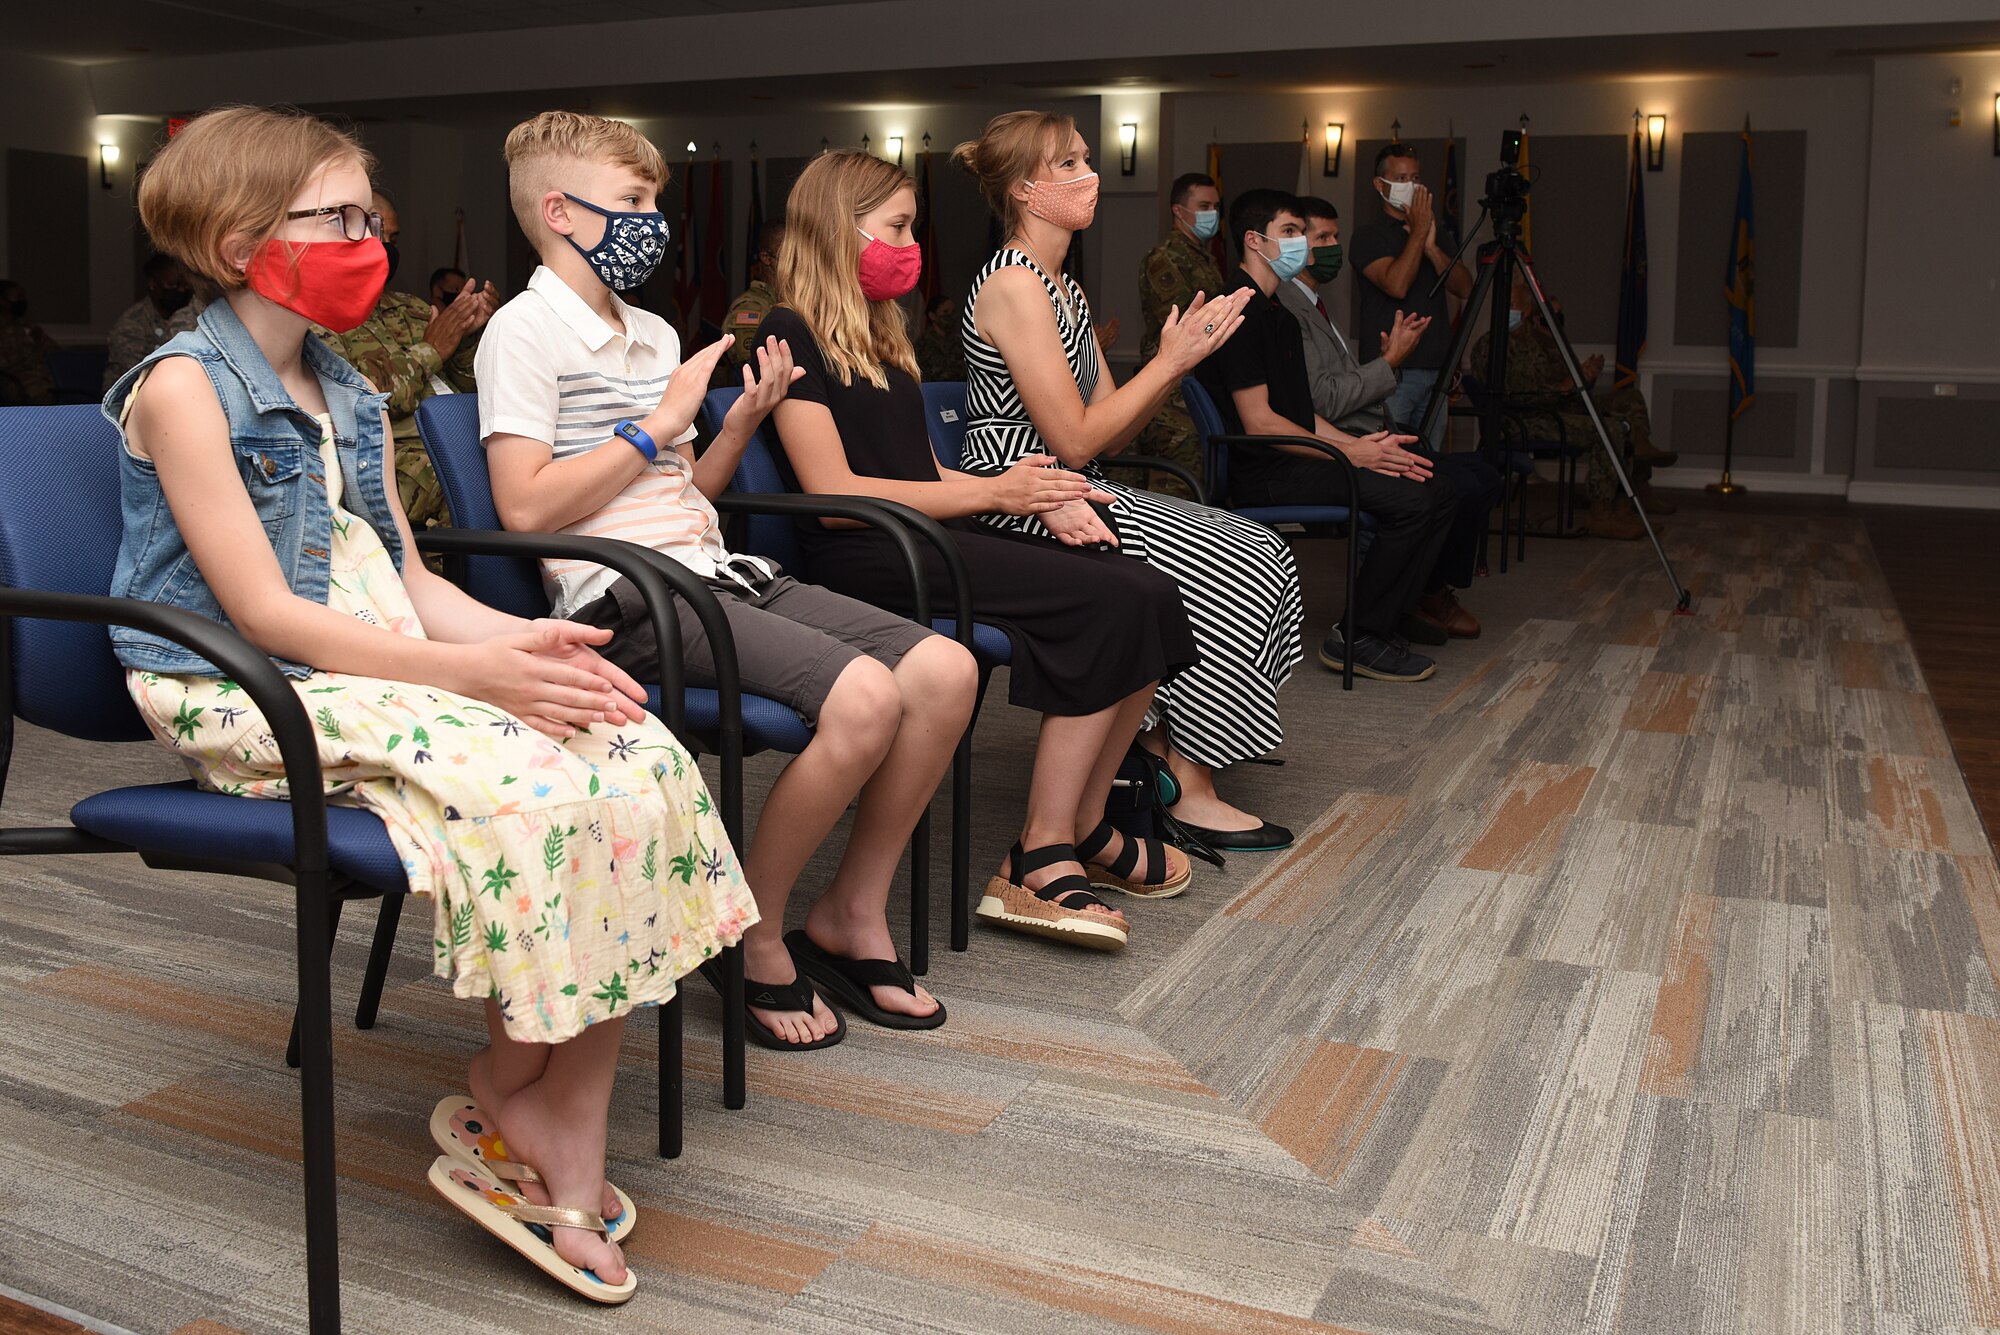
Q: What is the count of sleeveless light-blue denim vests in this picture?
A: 1